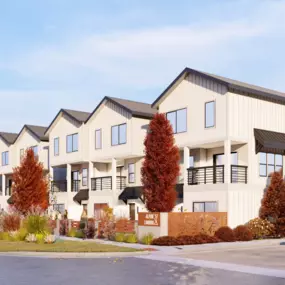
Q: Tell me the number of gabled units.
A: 5